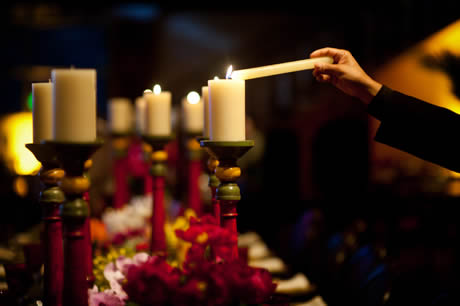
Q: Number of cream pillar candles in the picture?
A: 8